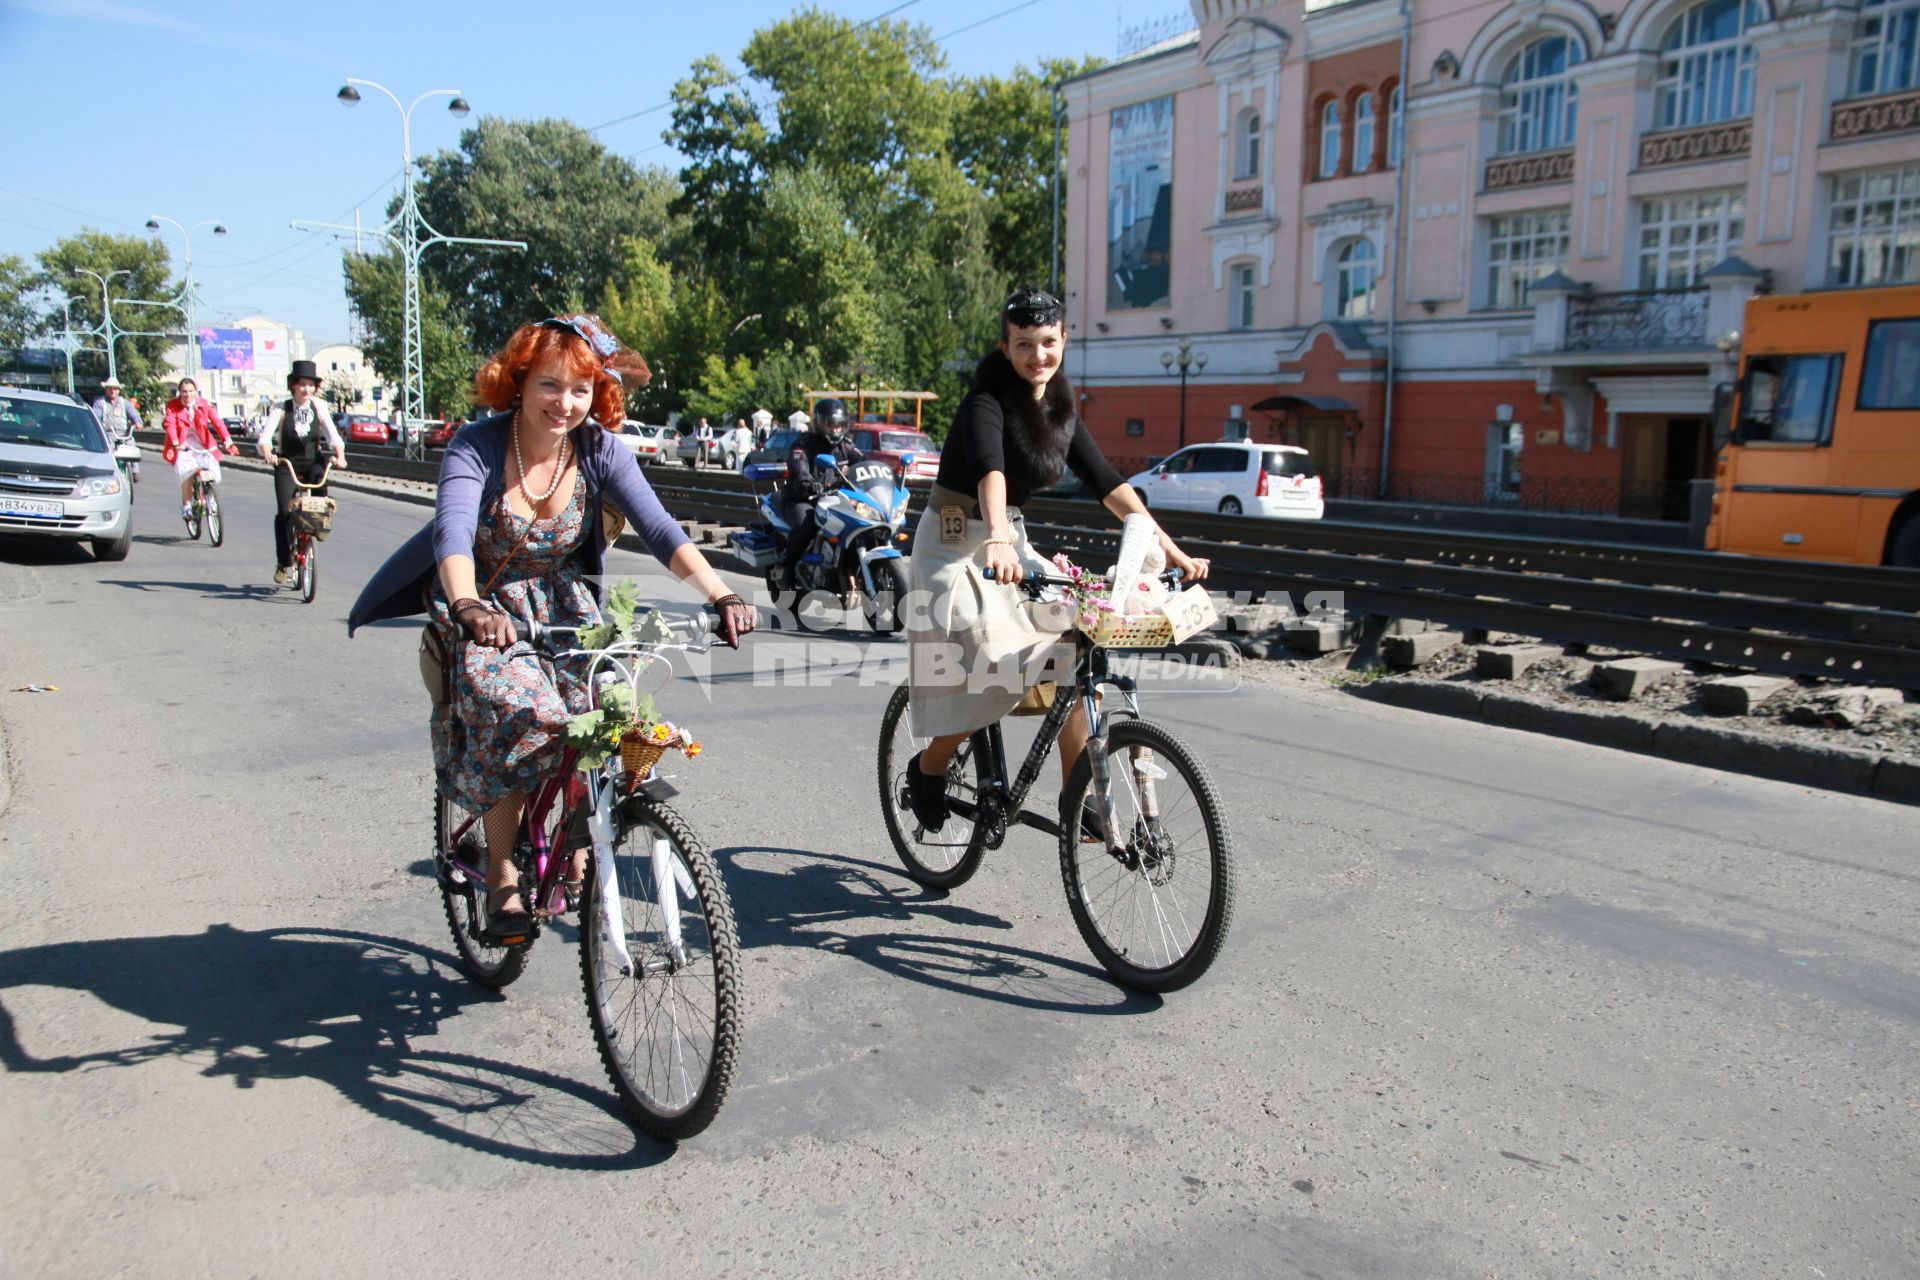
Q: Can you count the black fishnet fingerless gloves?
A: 2